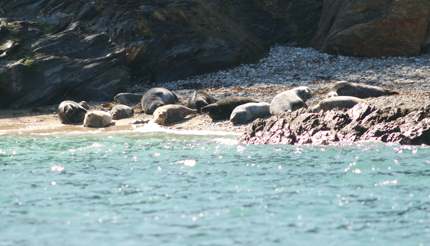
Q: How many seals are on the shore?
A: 12